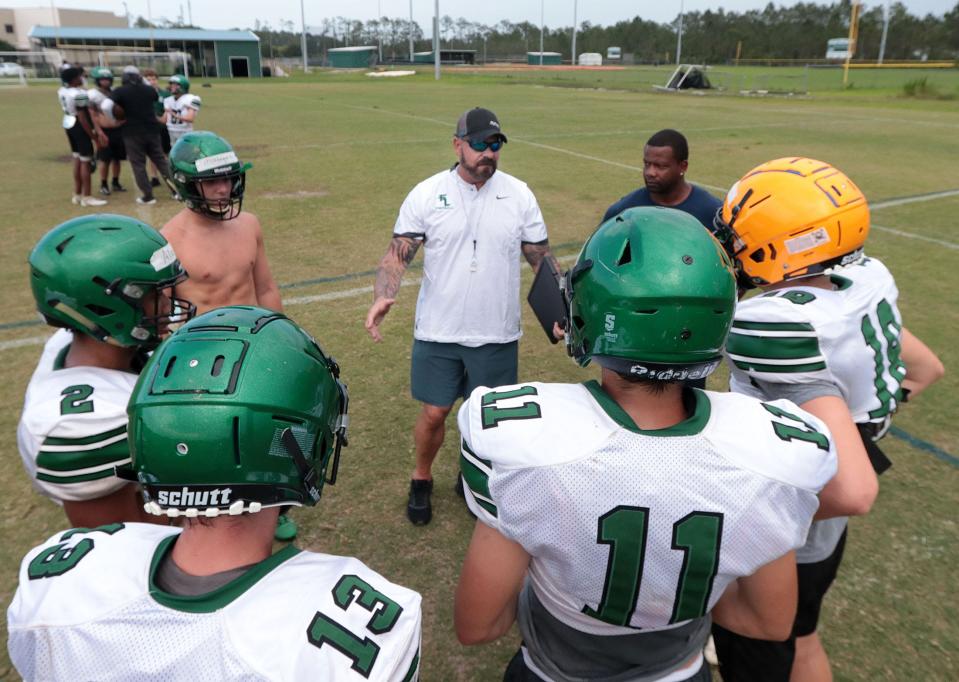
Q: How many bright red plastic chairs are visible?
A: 0